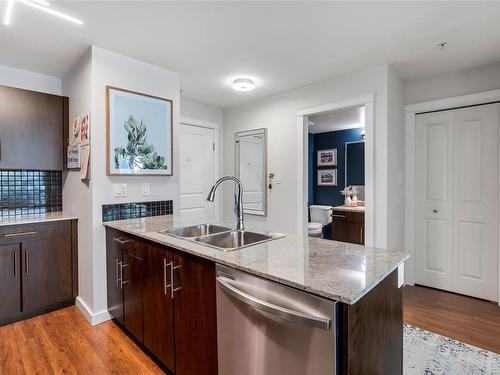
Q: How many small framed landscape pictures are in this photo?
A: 2